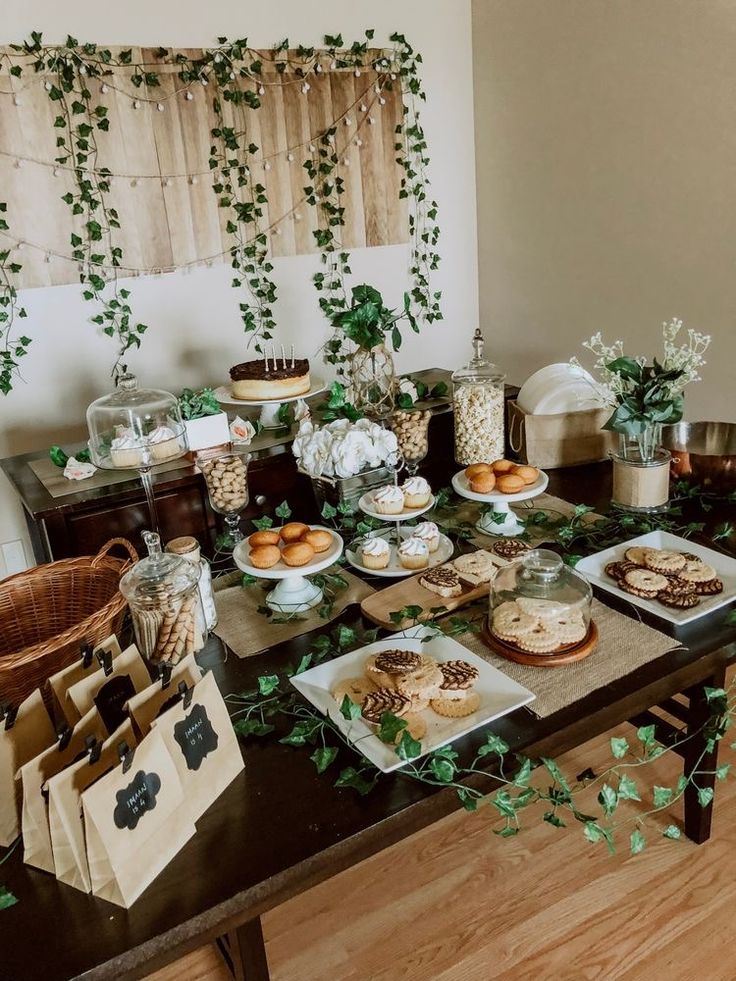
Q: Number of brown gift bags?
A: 8